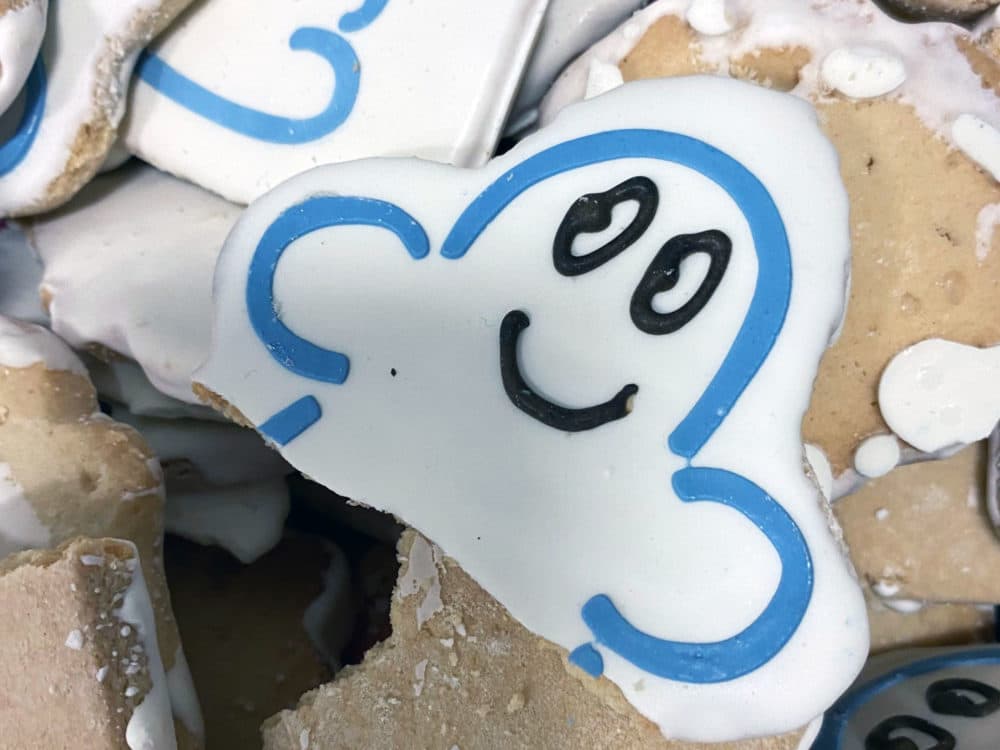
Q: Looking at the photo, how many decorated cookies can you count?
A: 4